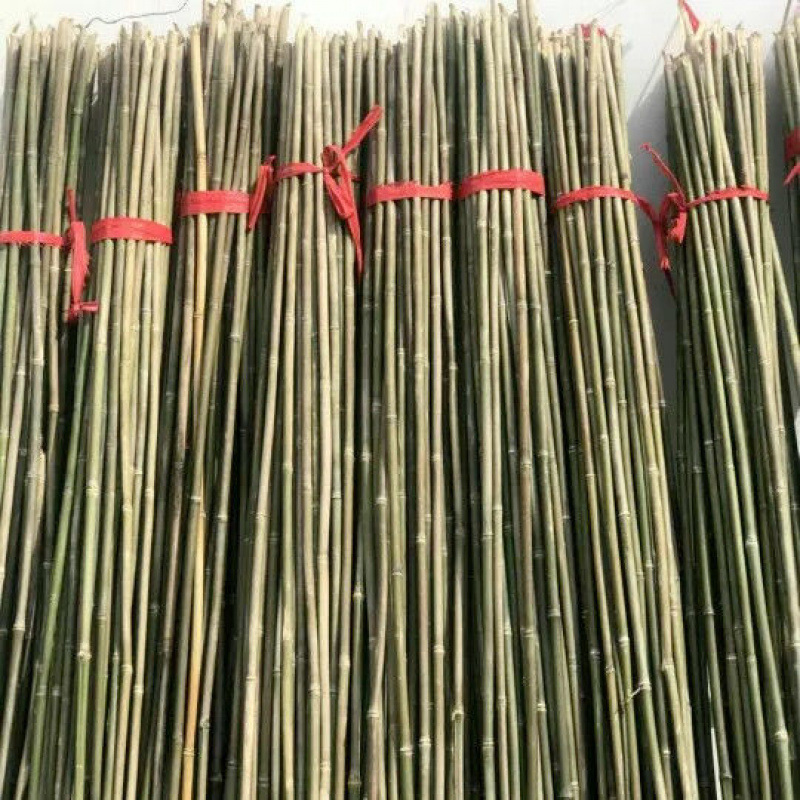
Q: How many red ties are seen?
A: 9